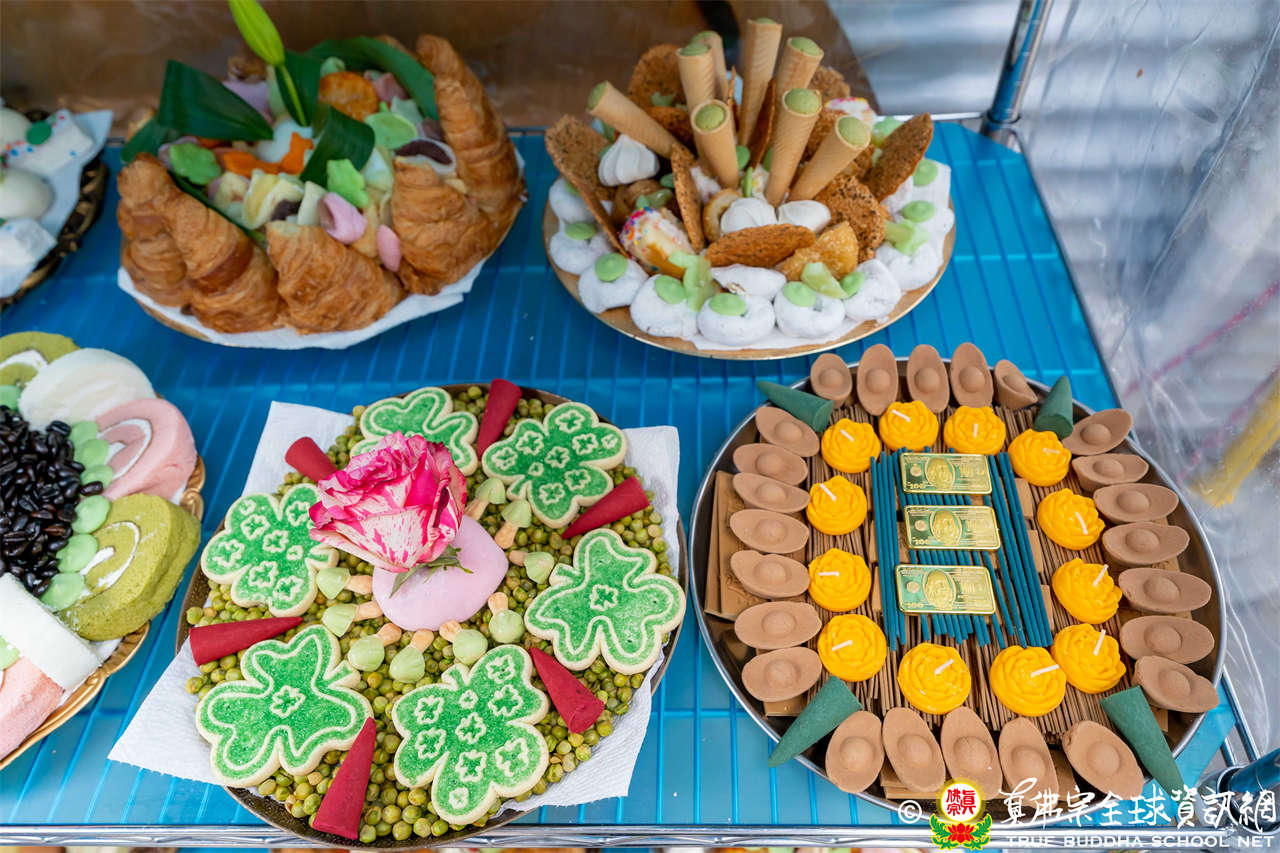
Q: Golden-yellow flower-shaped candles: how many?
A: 12